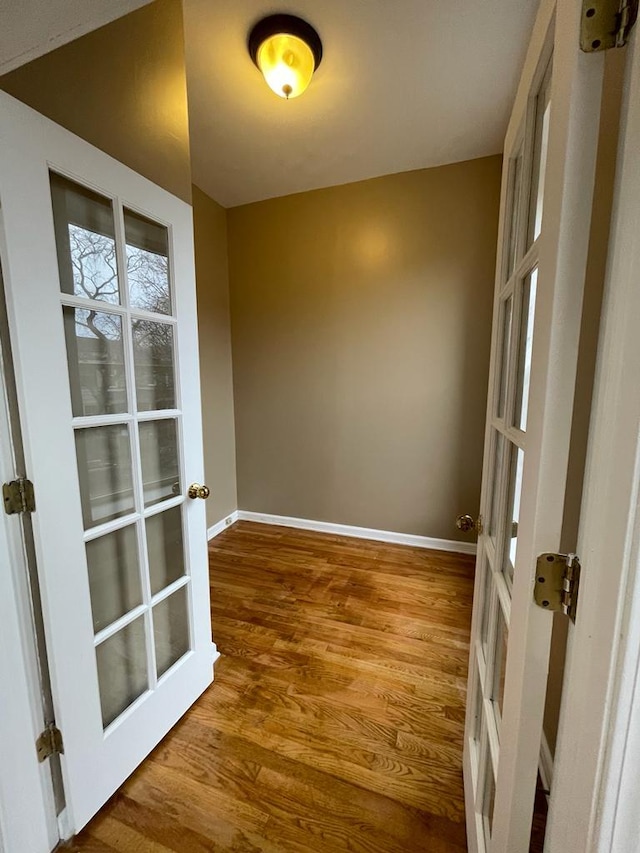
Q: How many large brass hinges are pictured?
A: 4